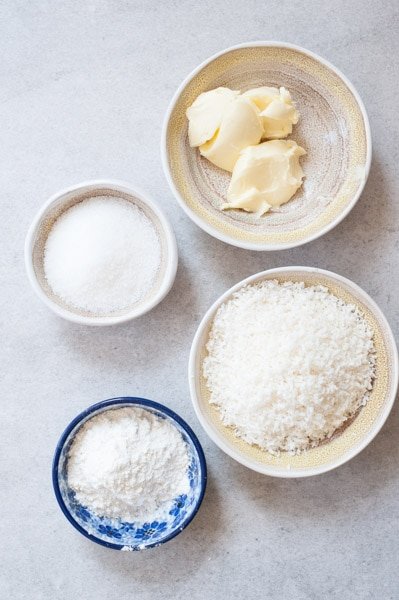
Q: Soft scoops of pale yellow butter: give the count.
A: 3